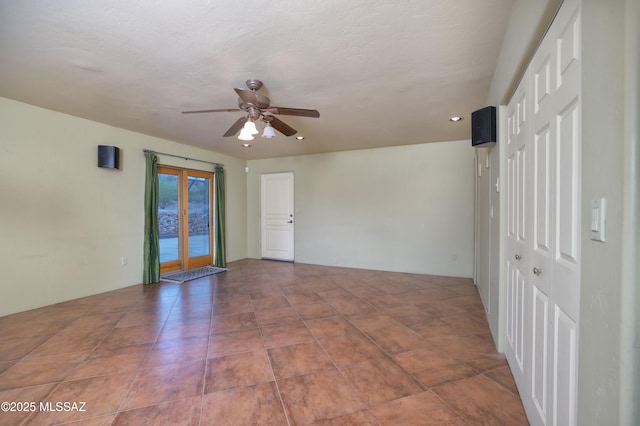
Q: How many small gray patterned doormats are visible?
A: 1